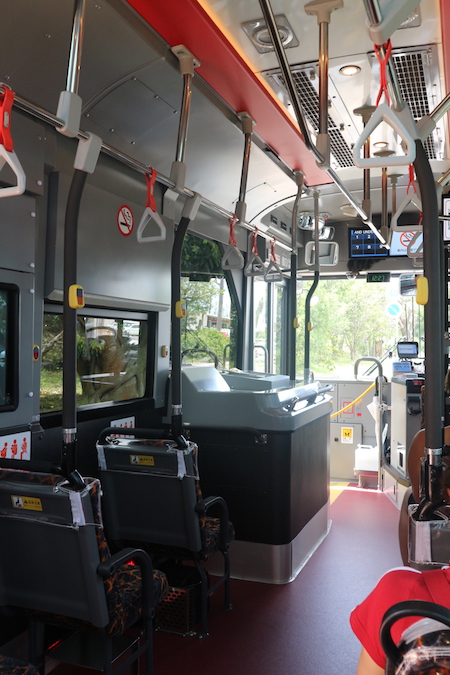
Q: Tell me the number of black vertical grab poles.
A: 5